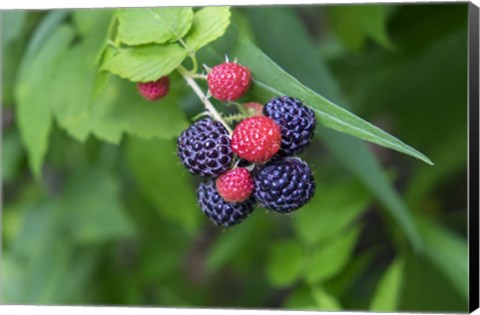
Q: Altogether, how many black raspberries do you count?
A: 4